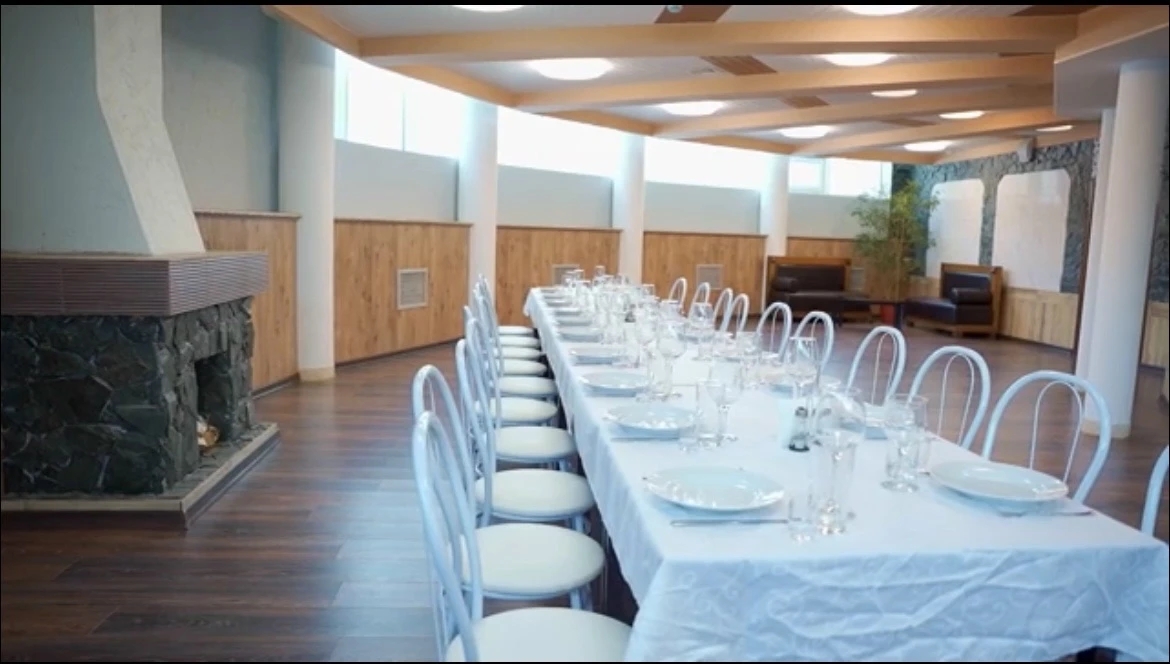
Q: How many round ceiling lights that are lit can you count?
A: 10